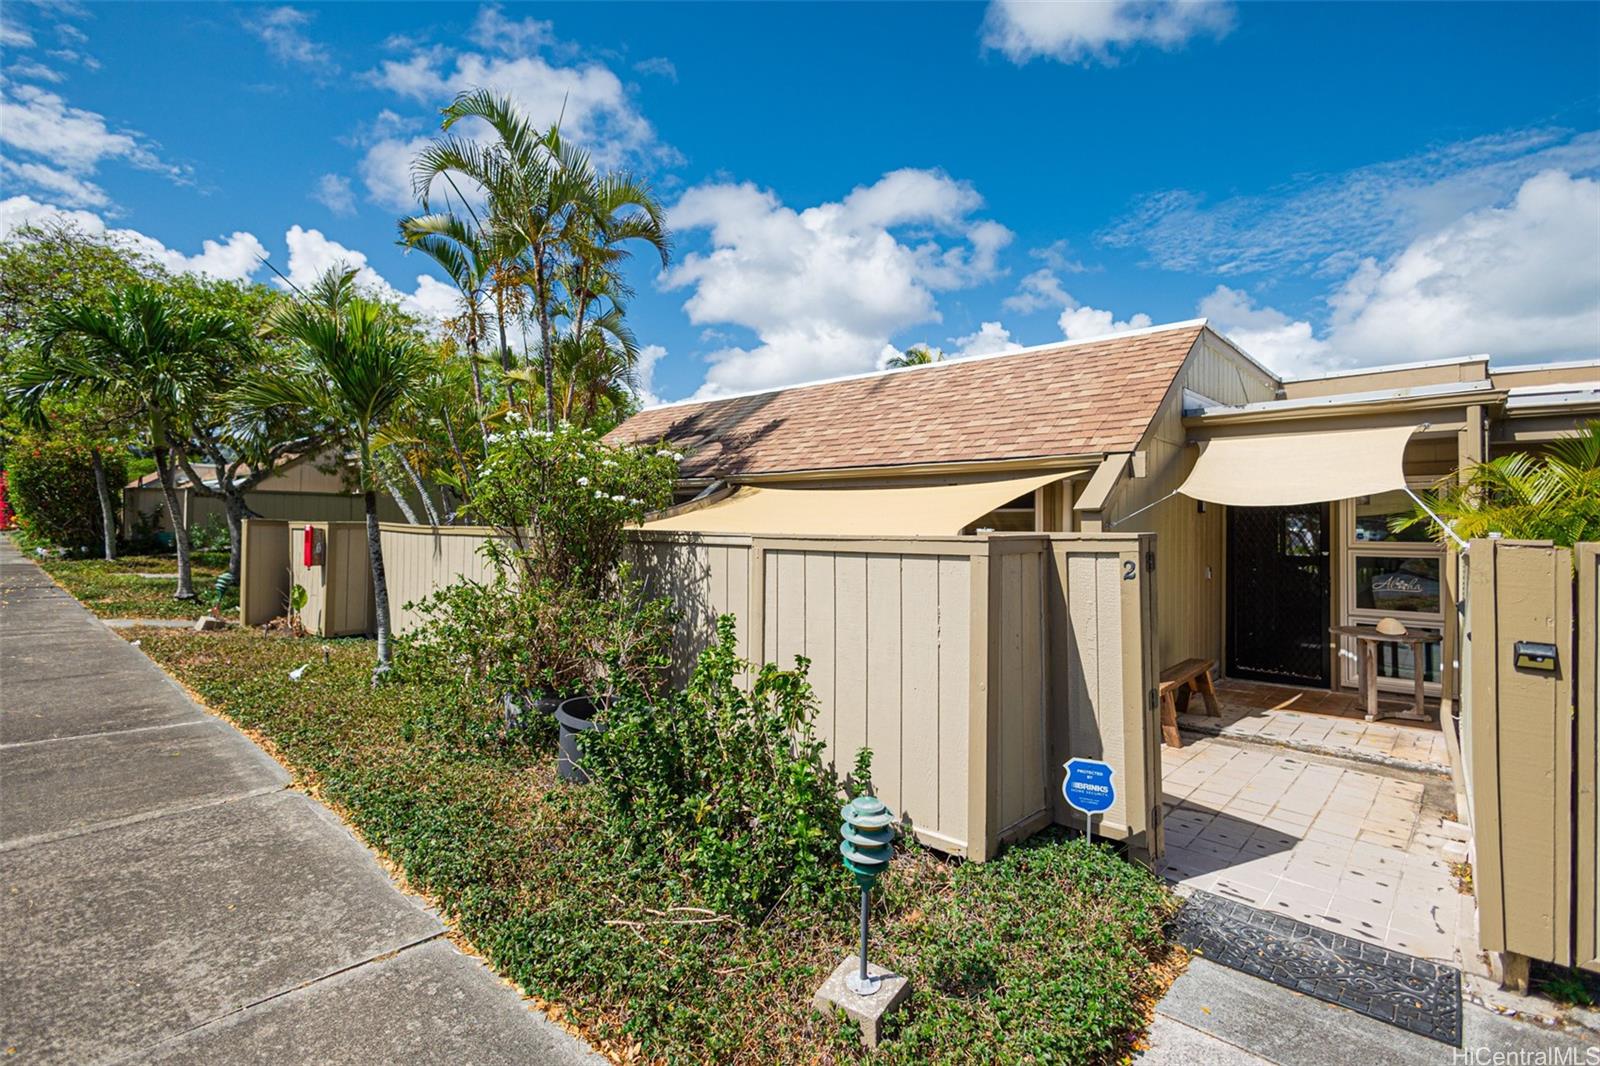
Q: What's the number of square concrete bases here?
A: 2